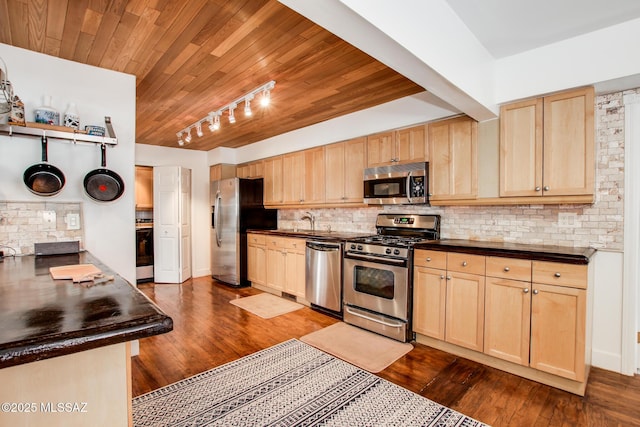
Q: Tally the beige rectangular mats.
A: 2